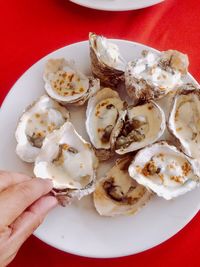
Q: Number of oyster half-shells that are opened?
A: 10